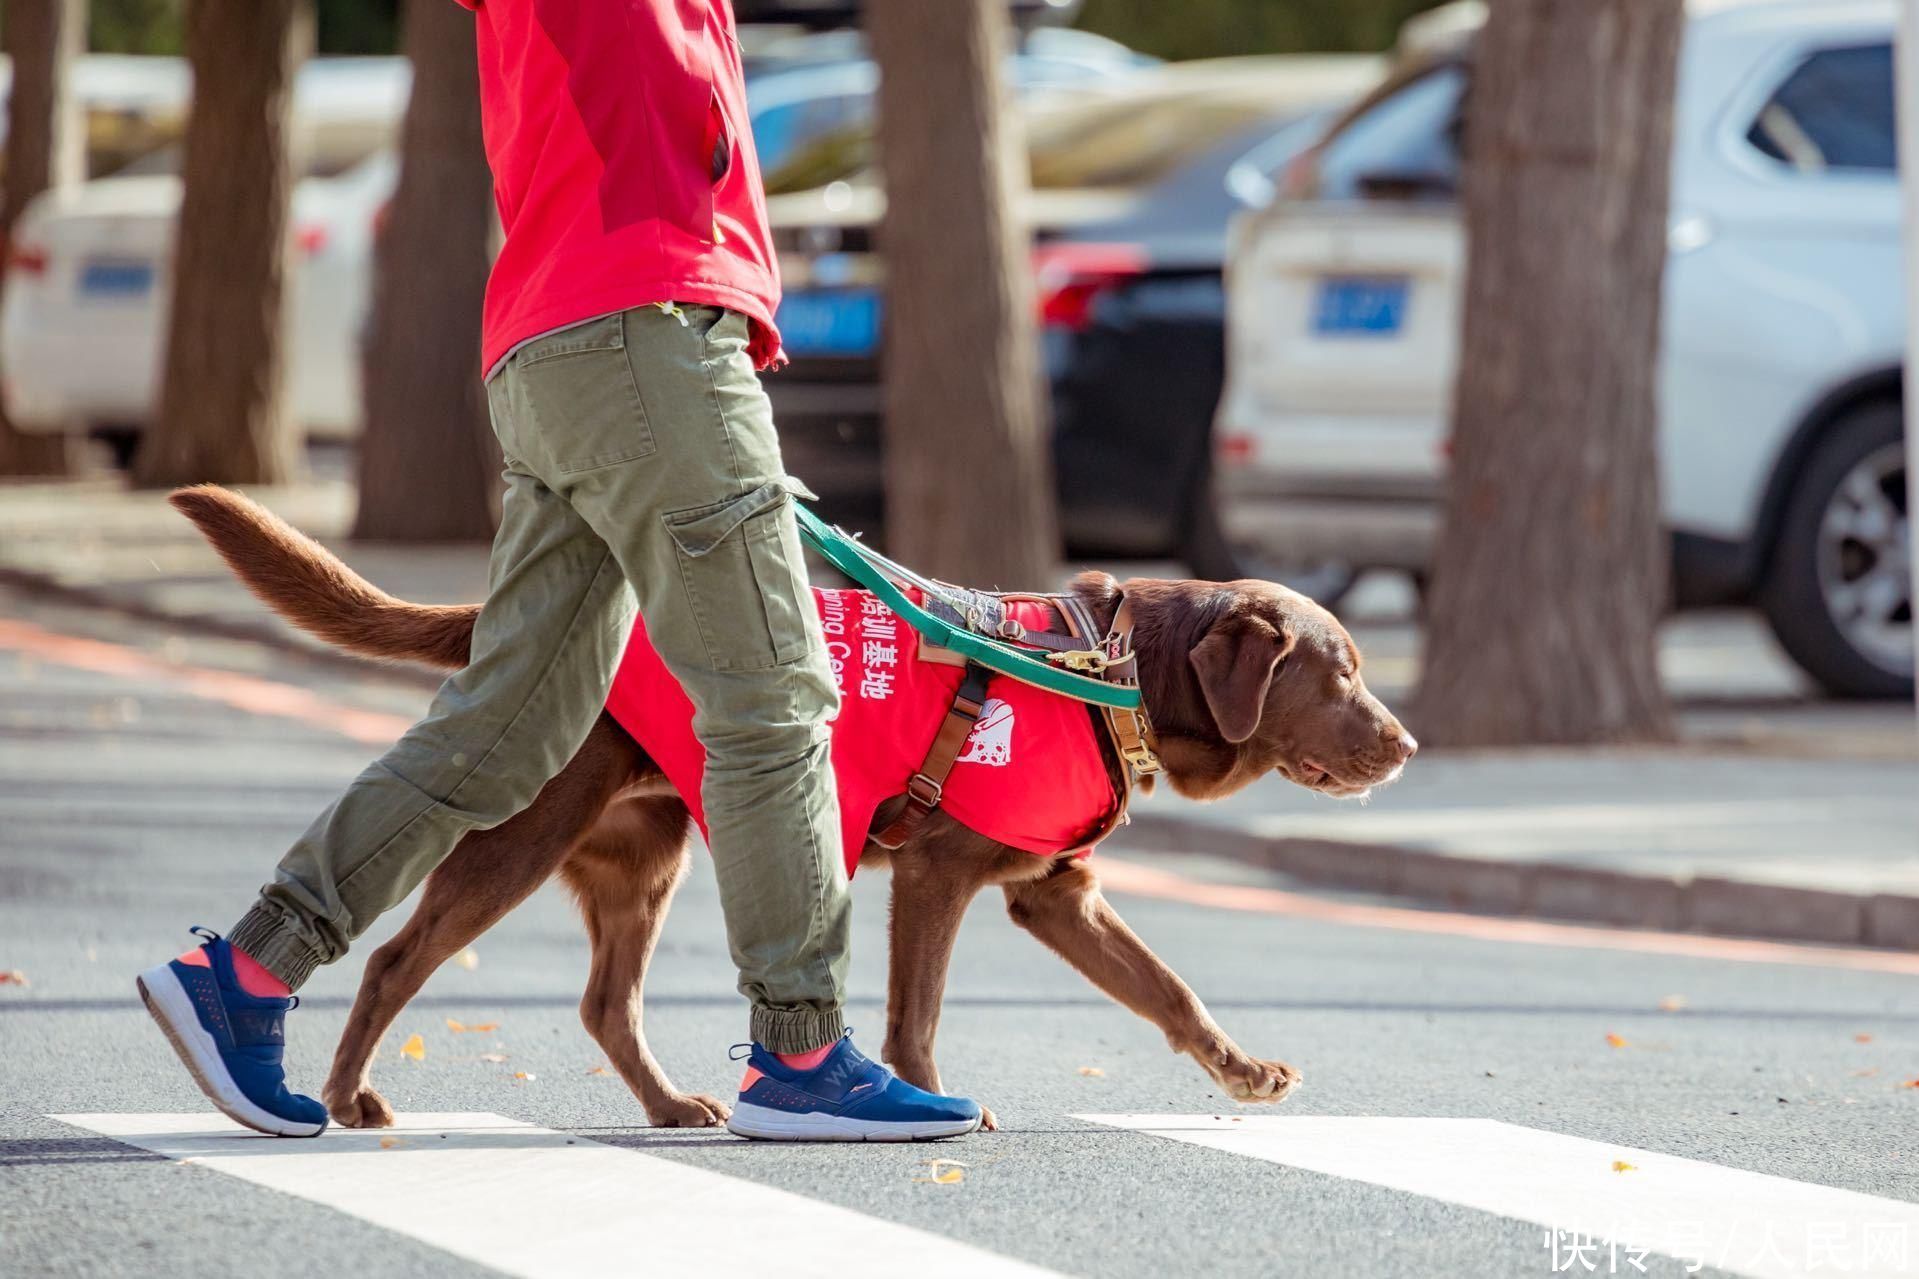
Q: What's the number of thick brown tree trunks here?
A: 5